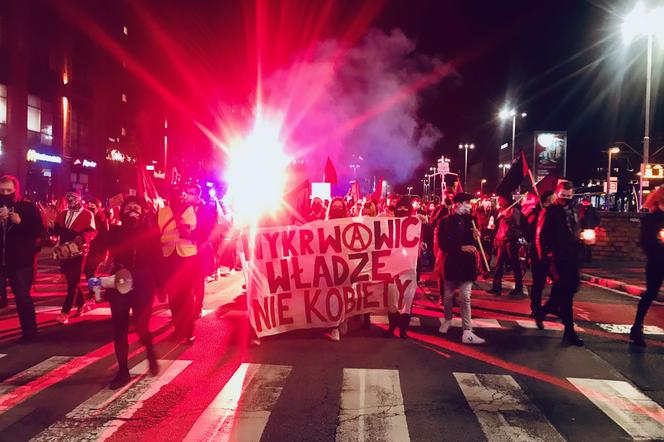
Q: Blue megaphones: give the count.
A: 1